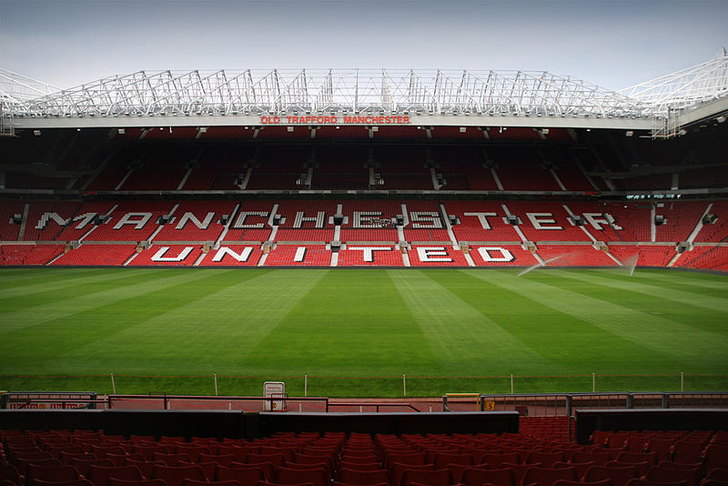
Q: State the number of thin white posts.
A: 7